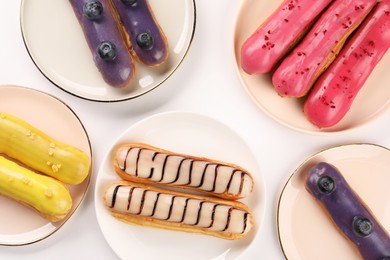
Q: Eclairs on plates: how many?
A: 10